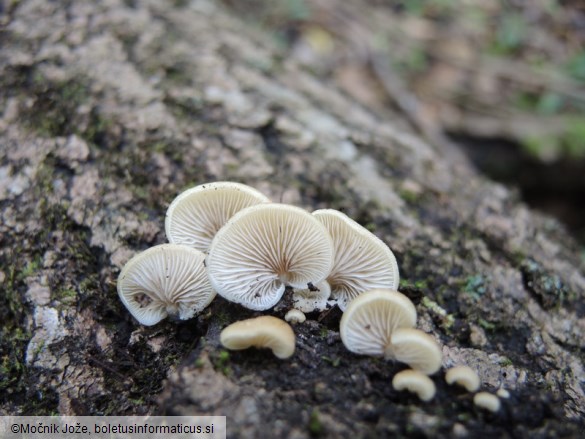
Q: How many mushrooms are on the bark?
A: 13